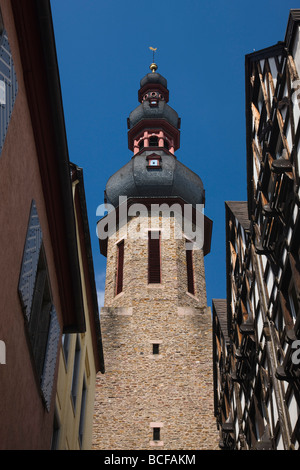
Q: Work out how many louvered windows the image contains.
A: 3